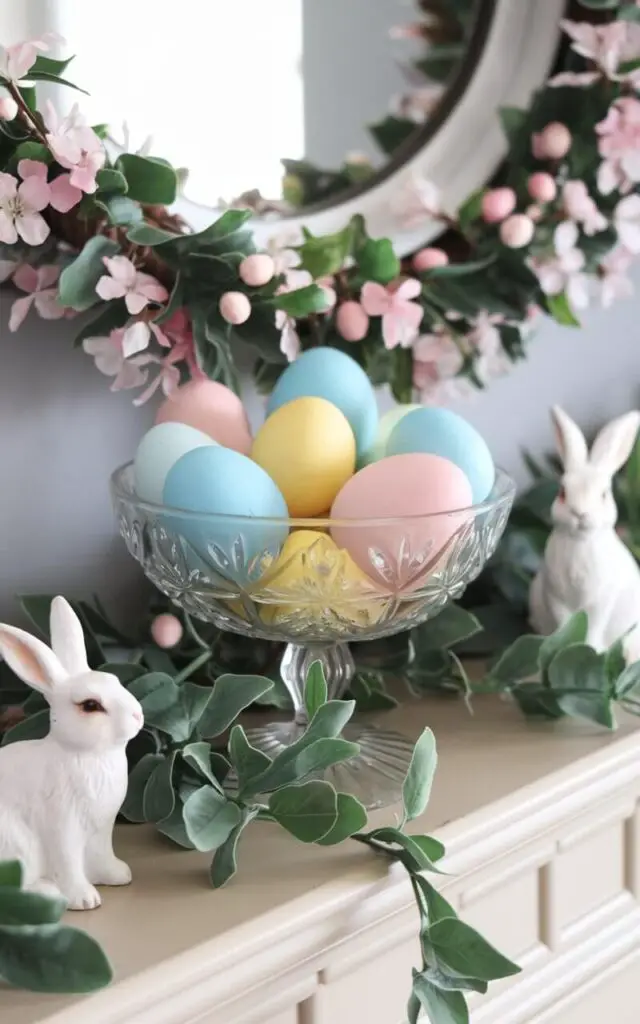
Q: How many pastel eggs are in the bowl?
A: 9